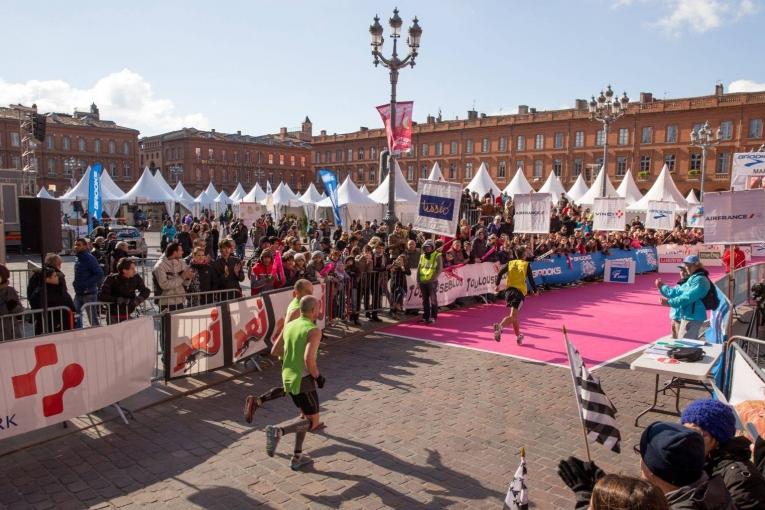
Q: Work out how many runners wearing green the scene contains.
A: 2